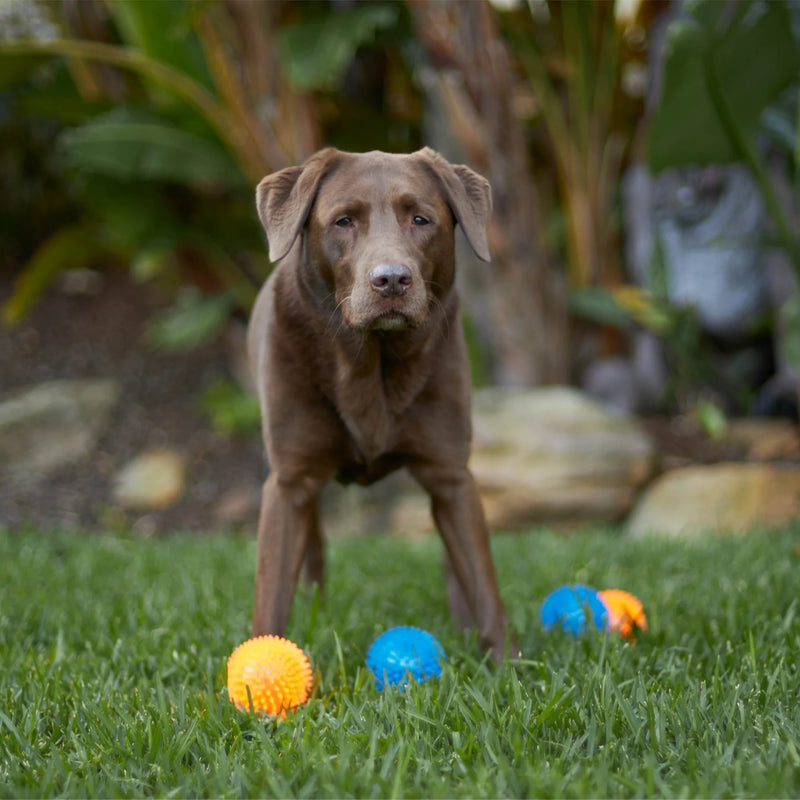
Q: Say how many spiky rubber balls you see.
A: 4